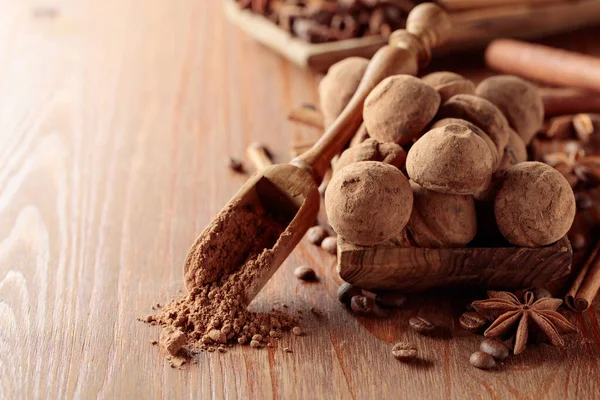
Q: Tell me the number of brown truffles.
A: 12